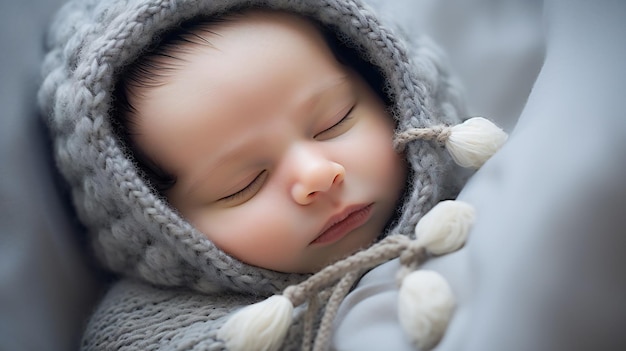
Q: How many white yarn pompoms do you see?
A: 4